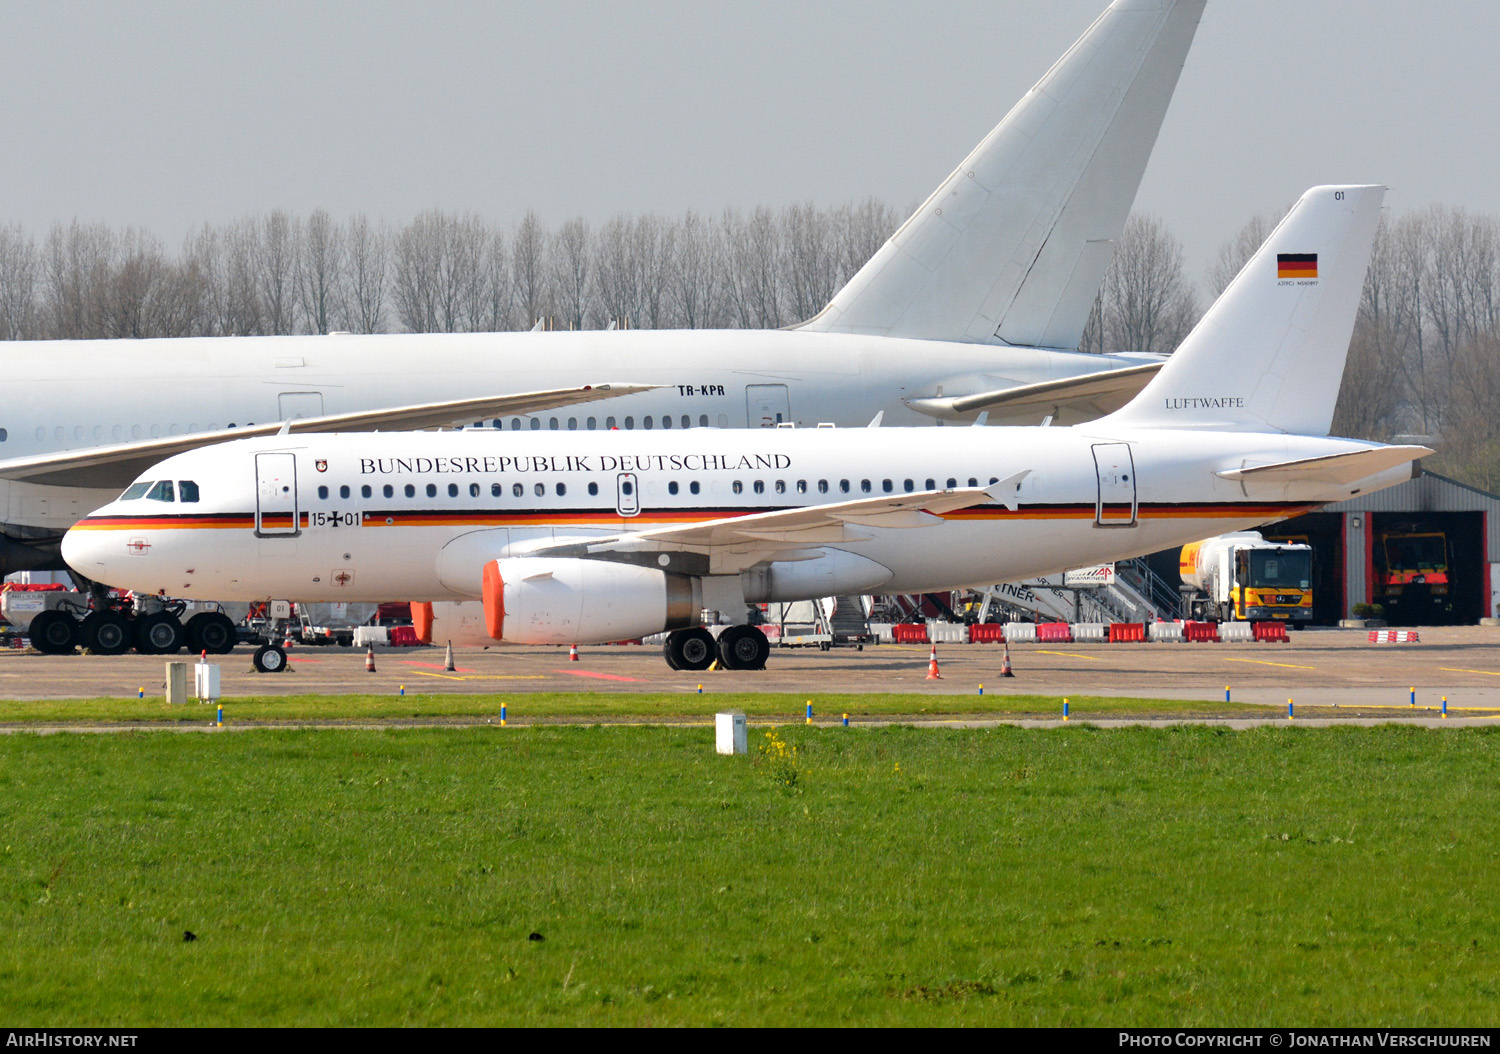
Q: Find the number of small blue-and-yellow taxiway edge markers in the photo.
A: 13